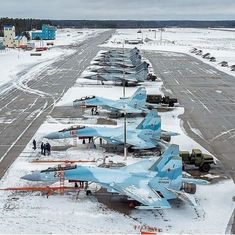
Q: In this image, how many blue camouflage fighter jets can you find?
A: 3